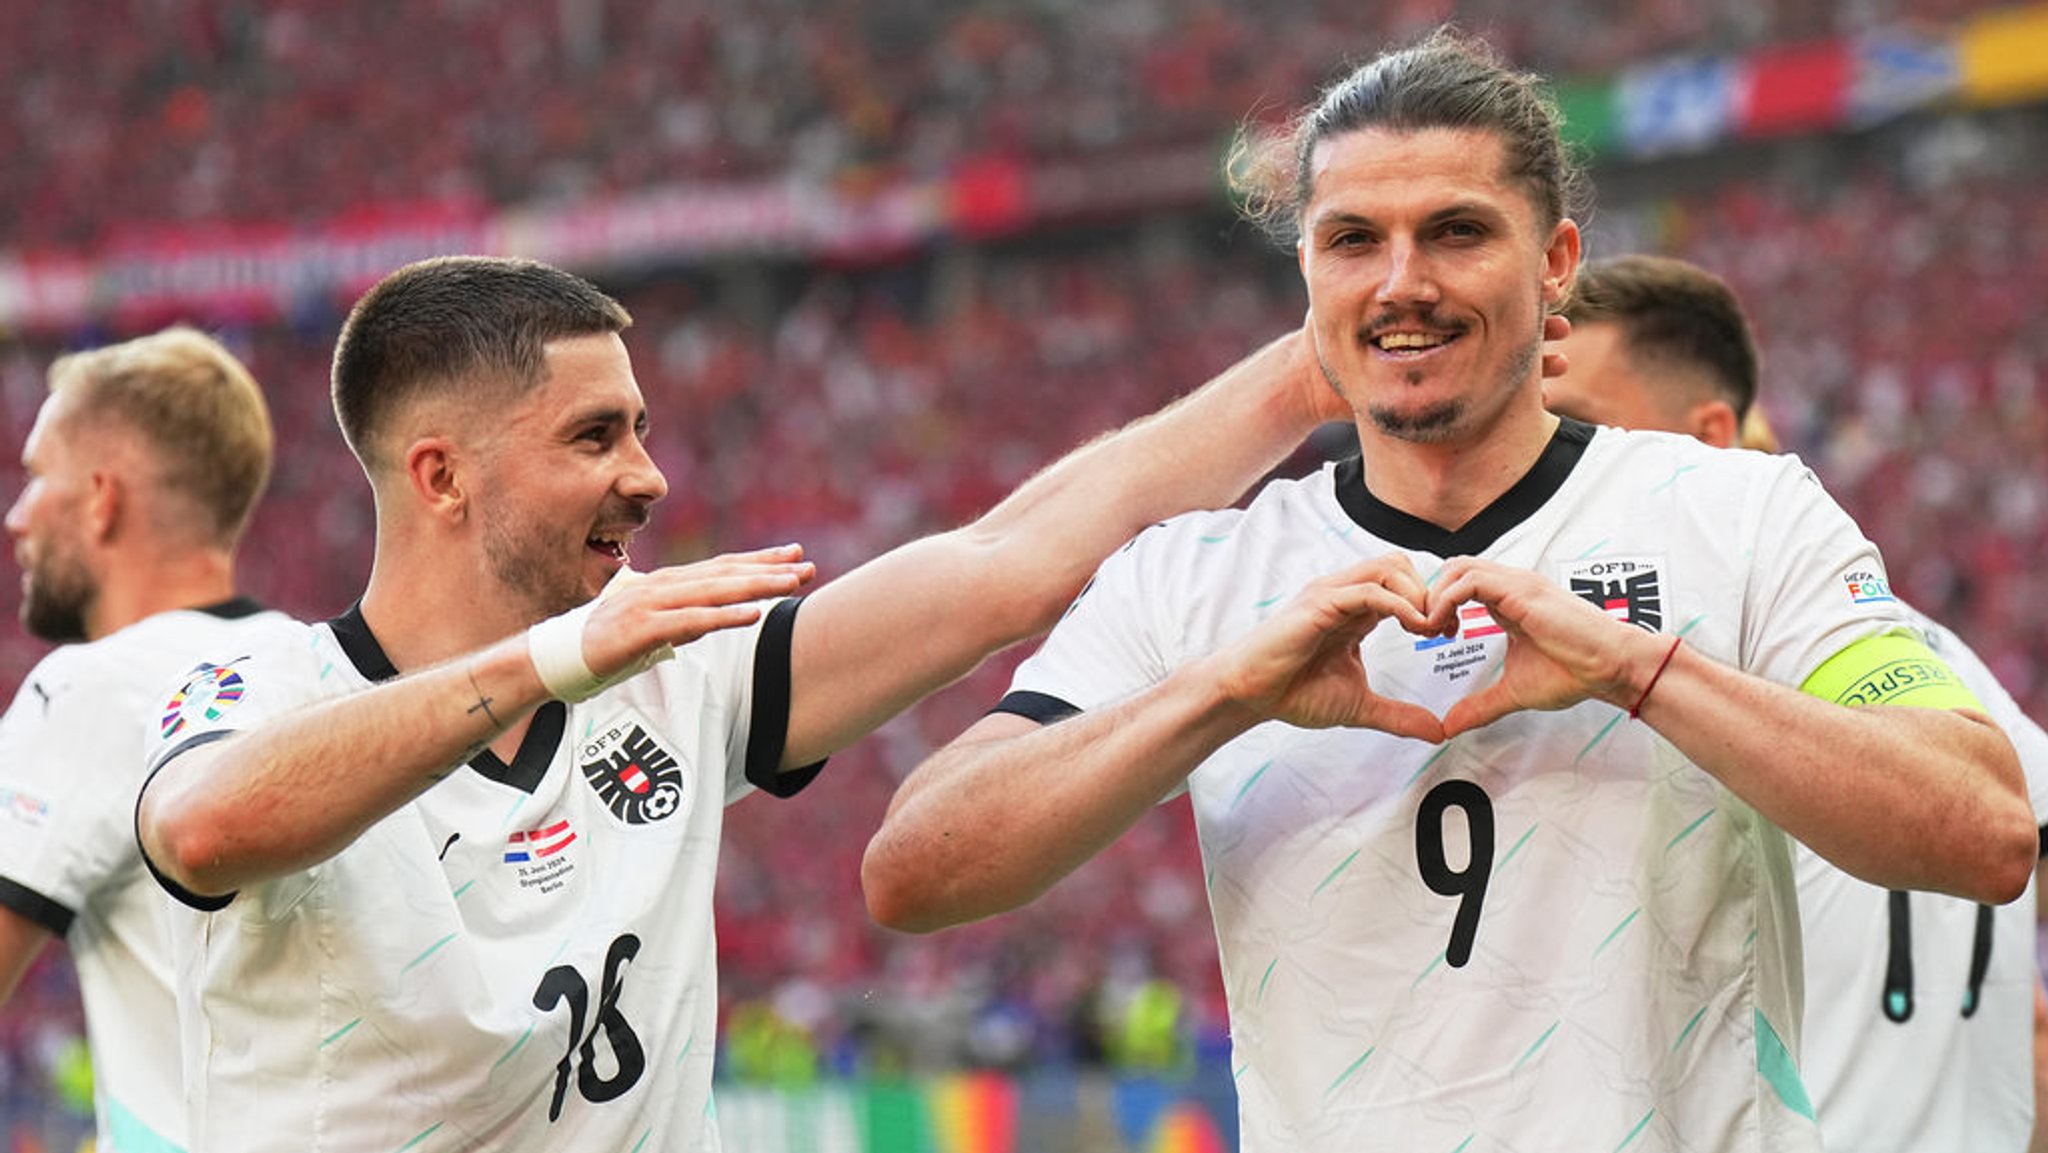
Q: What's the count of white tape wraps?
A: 1